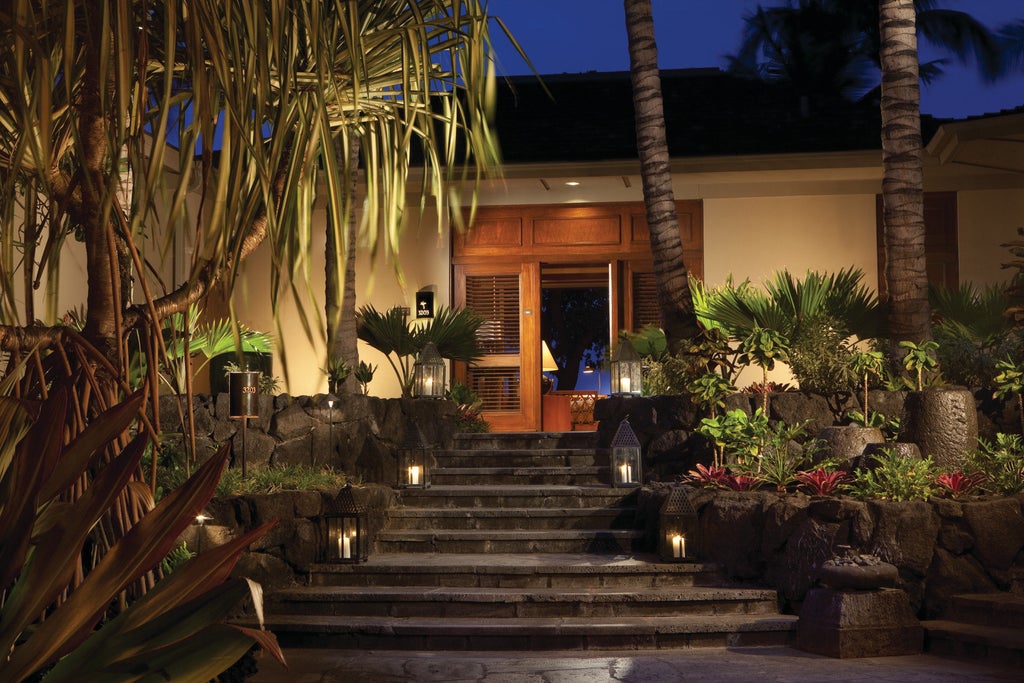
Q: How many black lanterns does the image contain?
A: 6